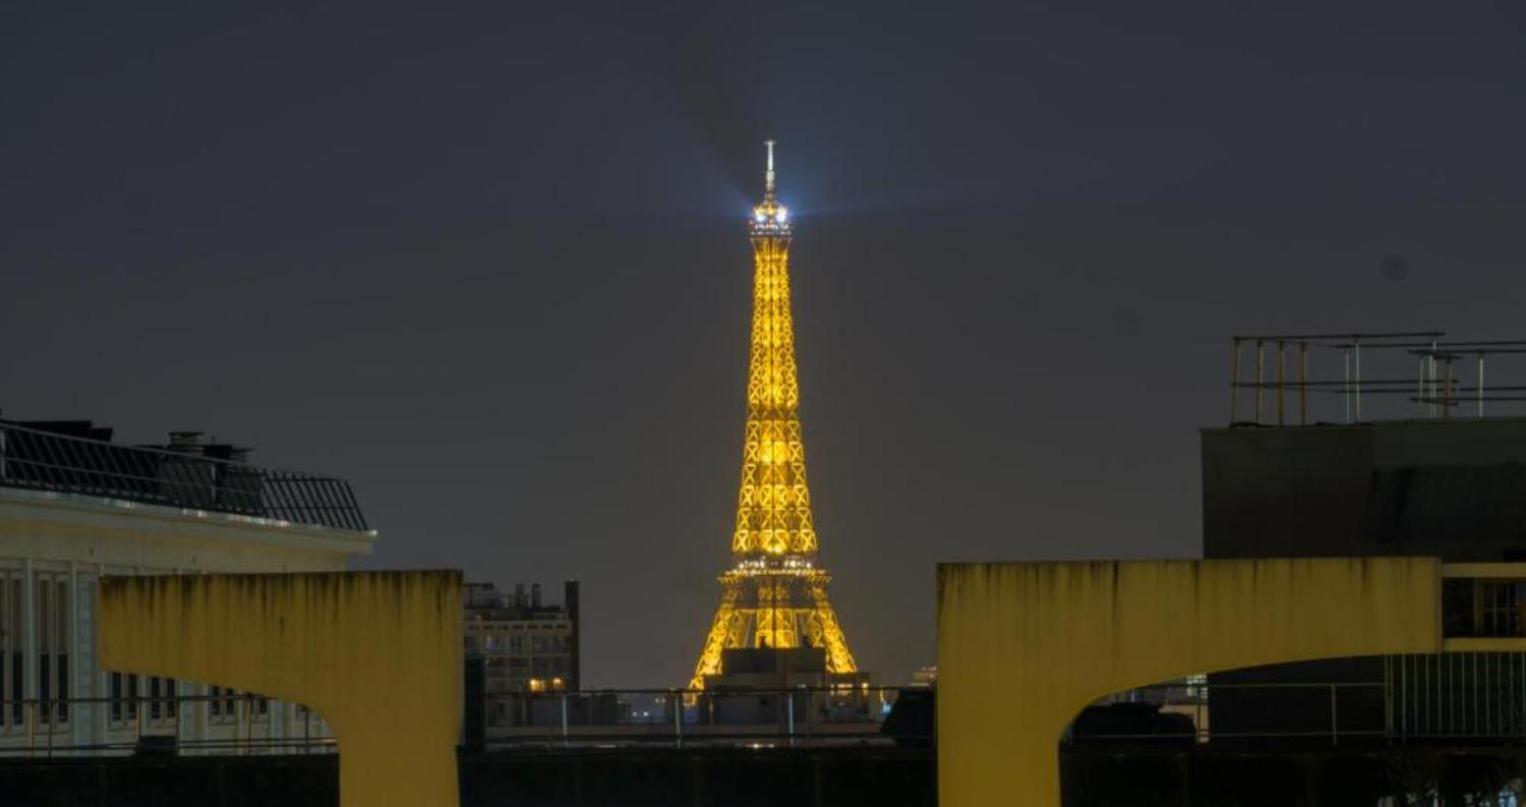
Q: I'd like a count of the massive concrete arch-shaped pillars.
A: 2